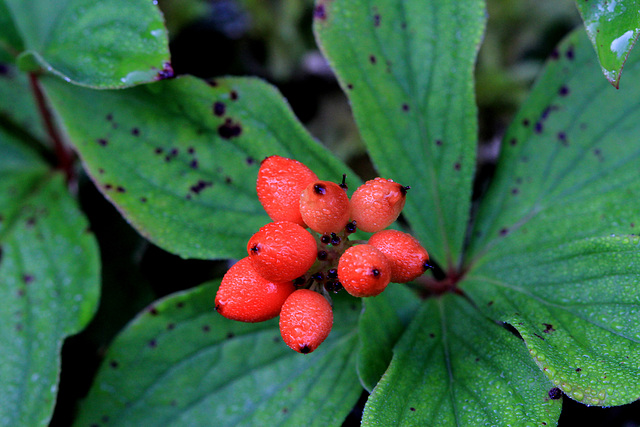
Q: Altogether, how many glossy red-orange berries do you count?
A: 8